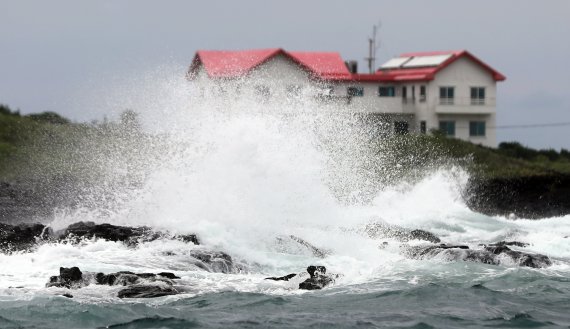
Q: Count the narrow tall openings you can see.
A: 4